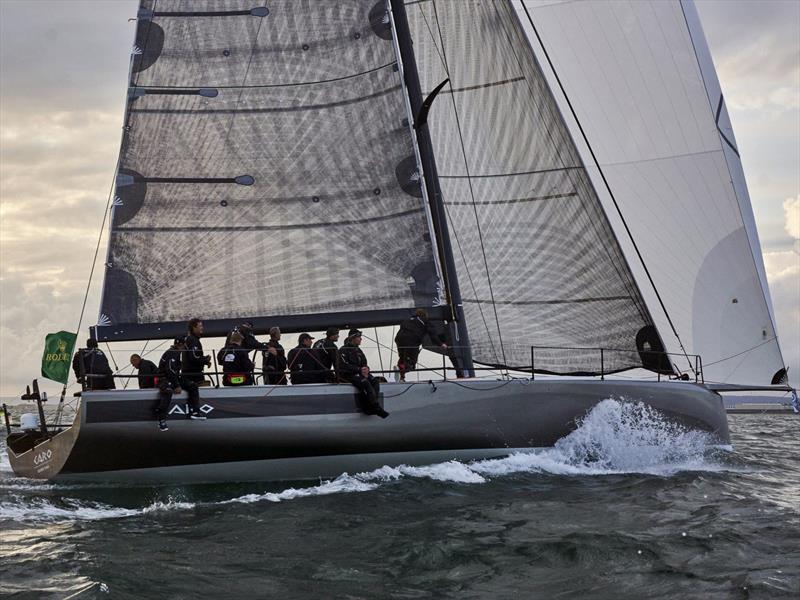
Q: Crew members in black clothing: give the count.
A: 11